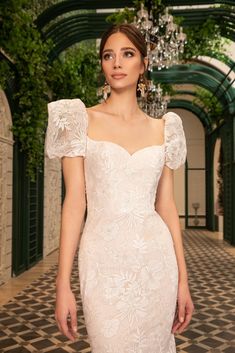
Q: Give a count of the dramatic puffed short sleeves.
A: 2